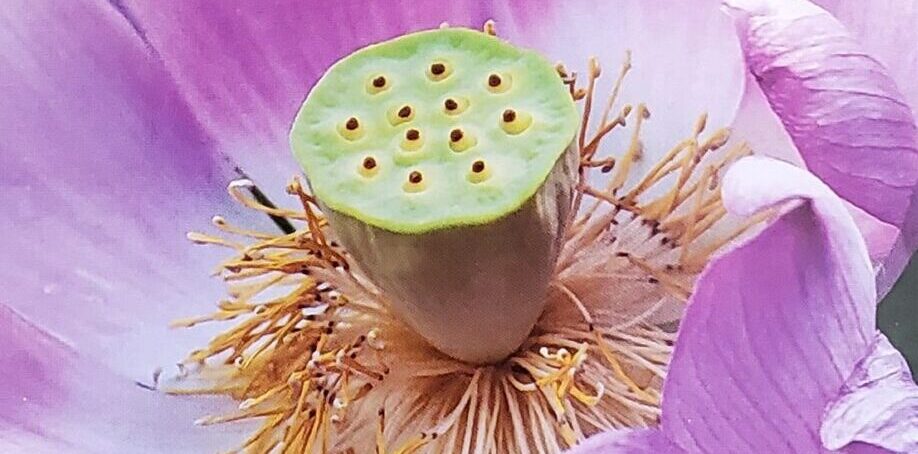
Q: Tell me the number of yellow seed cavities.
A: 12